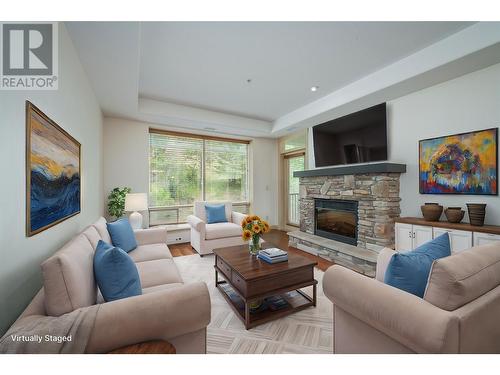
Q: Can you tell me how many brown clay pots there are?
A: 3